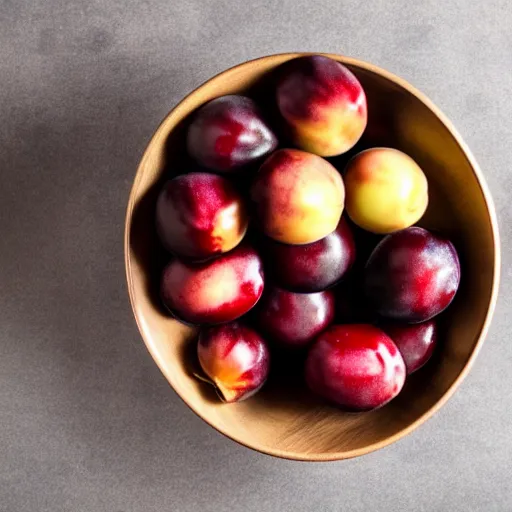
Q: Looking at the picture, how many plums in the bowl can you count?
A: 12